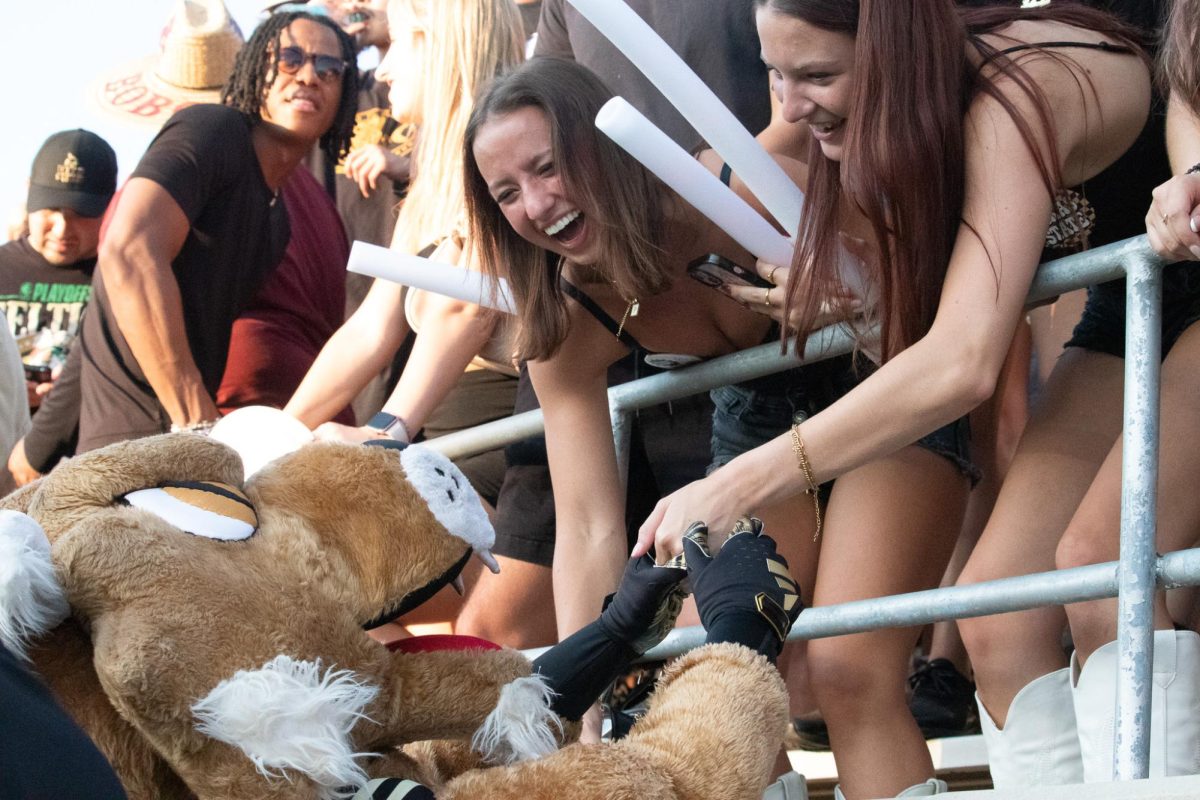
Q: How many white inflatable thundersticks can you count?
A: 3